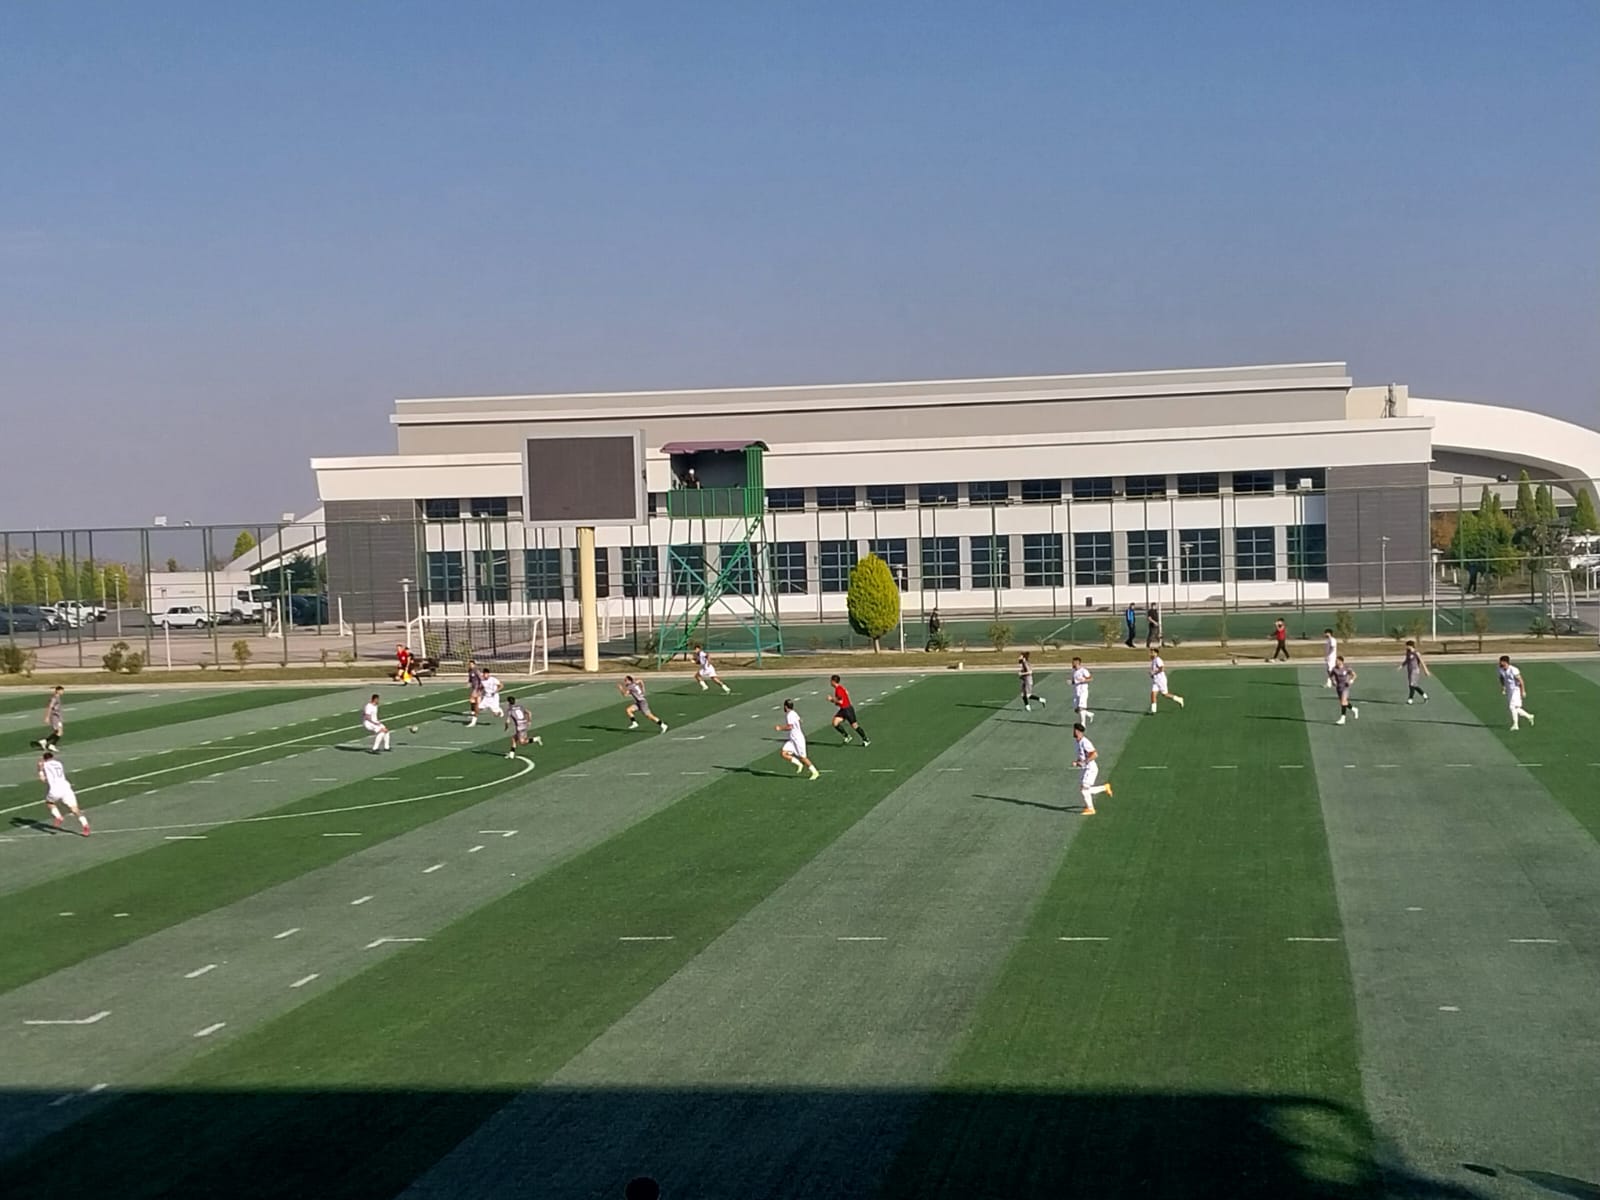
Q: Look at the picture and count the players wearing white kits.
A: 10